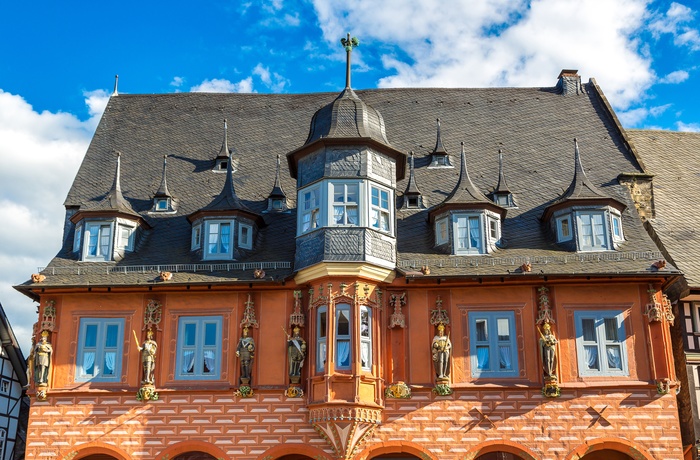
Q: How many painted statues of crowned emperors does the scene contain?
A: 6